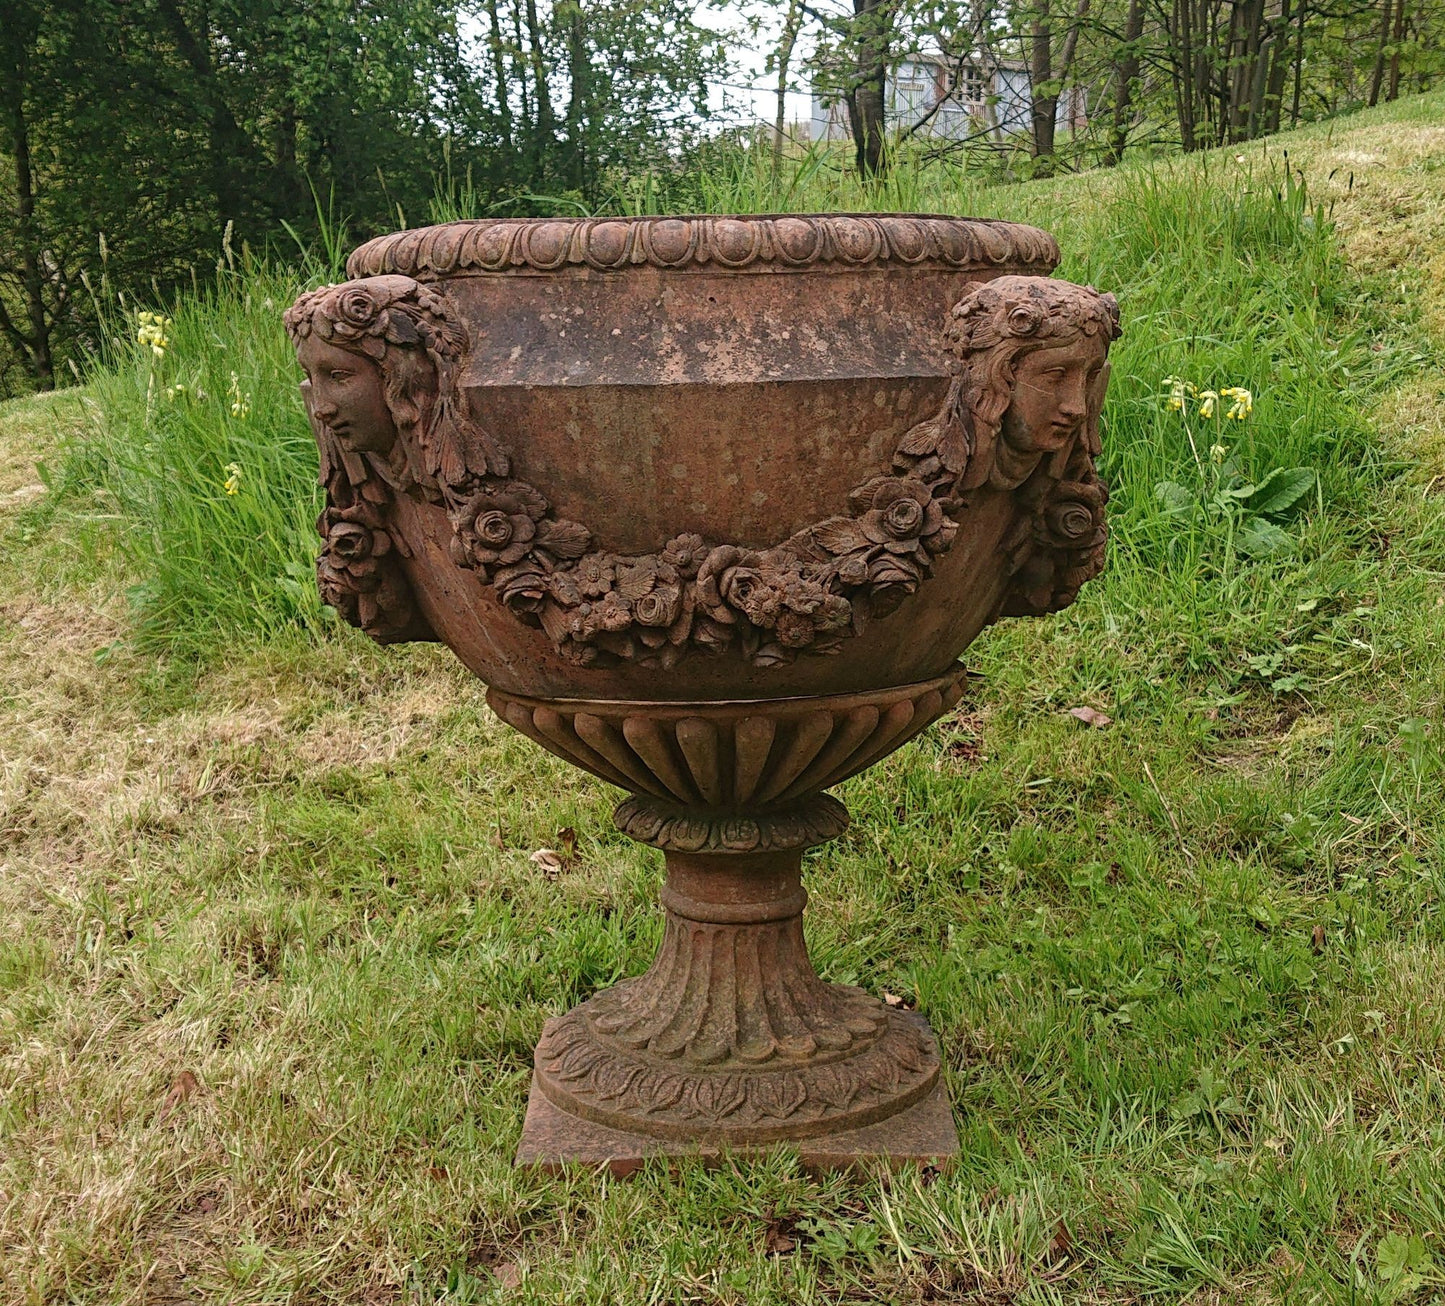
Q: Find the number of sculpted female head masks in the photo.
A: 2